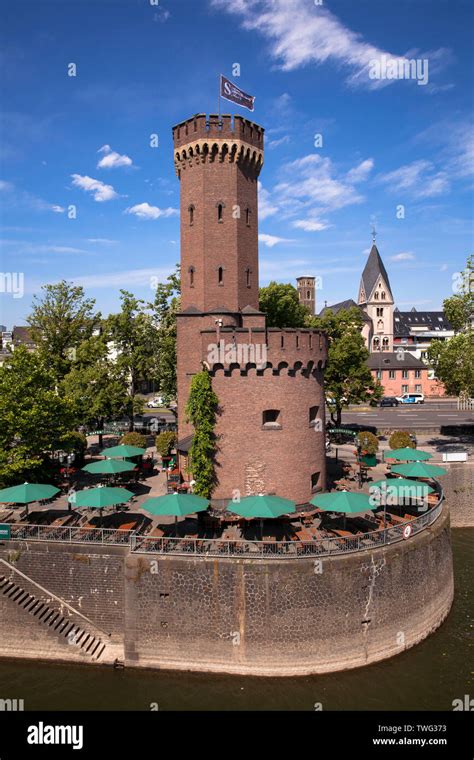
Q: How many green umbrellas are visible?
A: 10